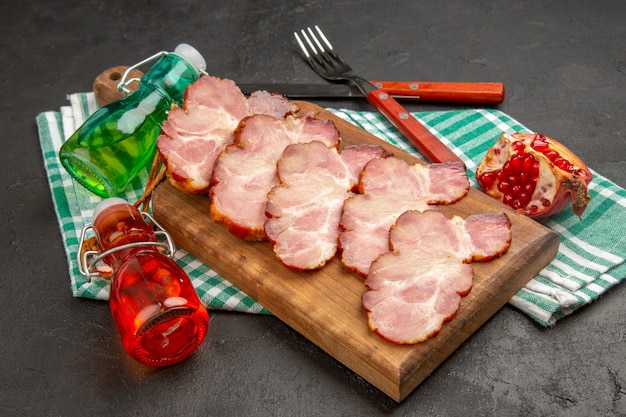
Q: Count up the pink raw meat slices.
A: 5